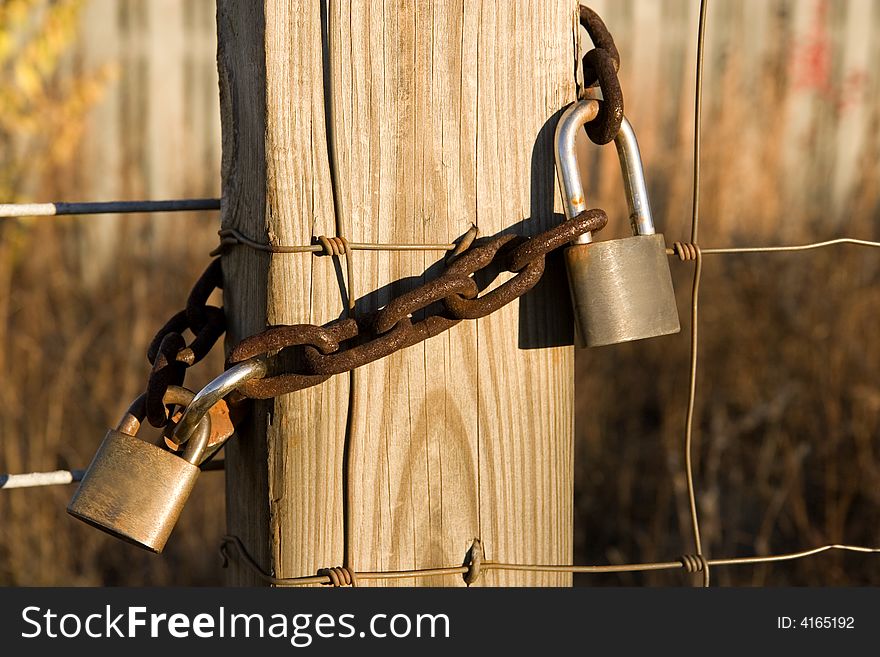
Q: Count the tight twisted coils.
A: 4